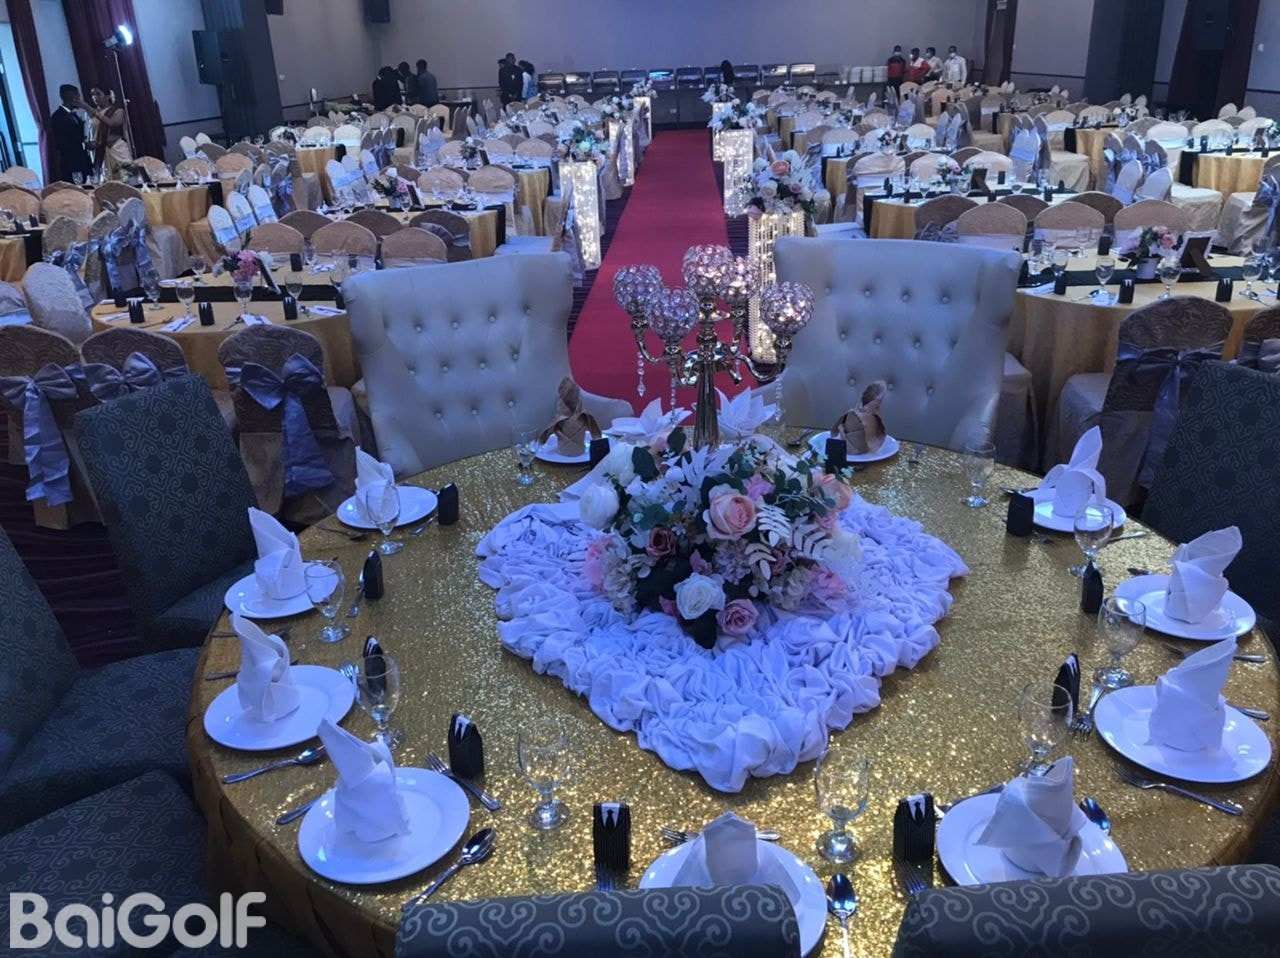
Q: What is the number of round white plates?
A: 11